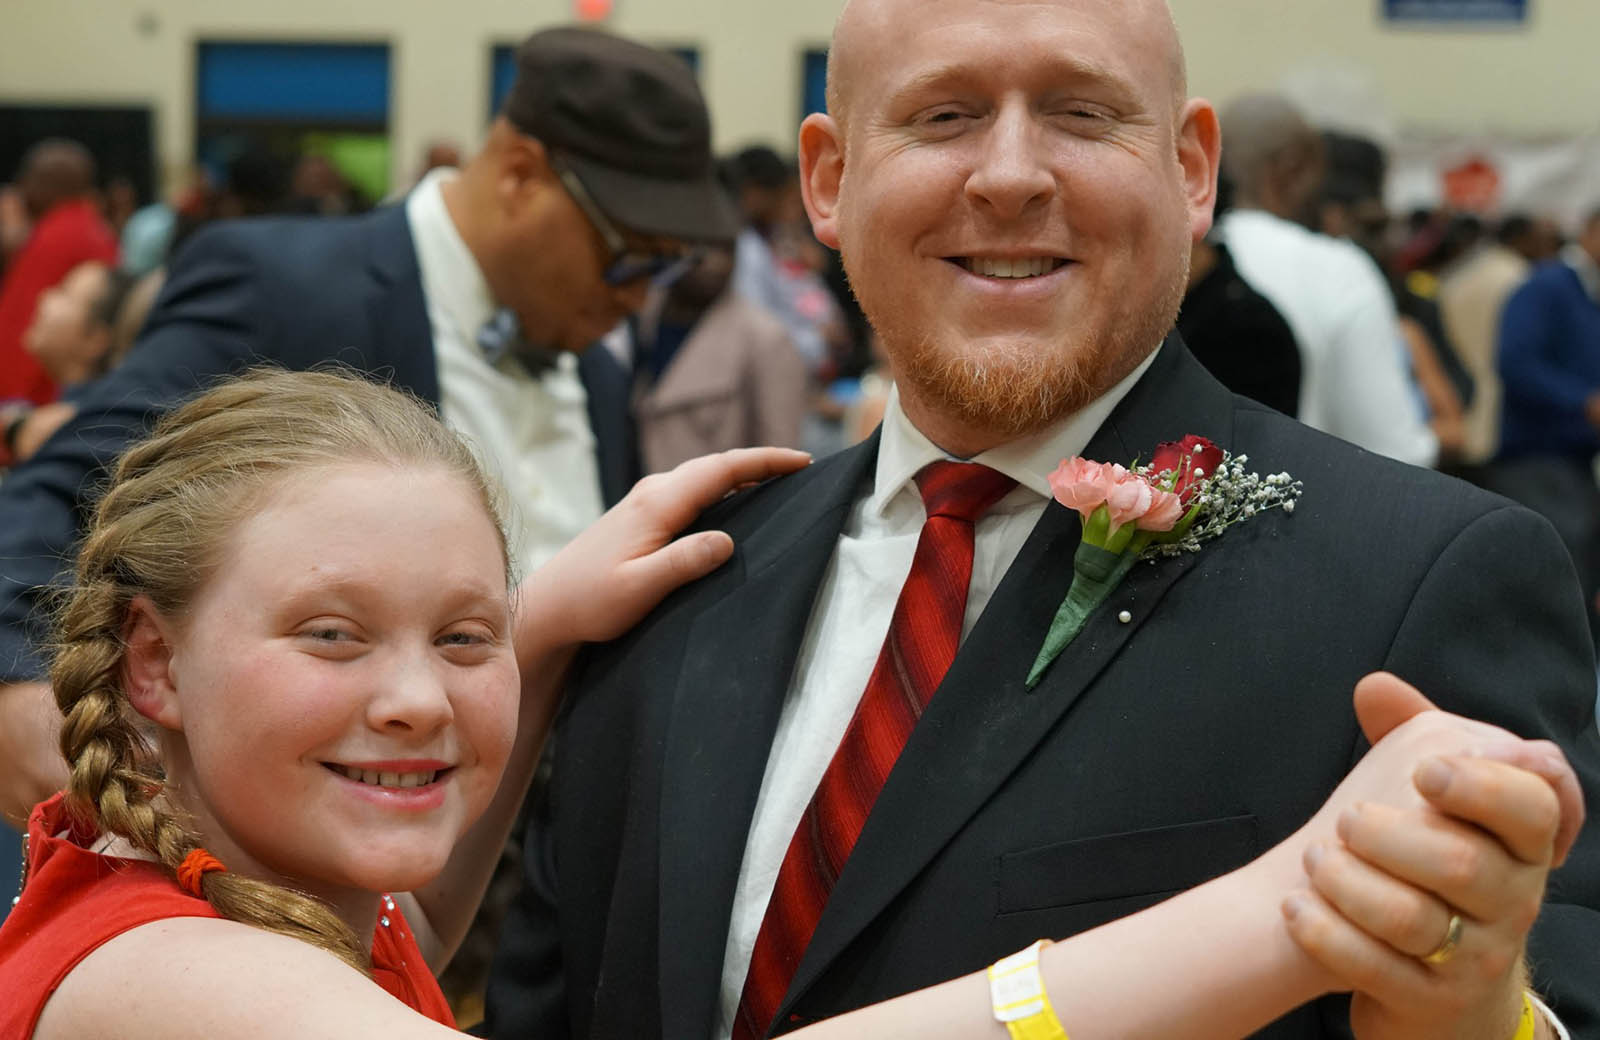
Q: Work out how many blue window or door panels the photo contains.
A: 3